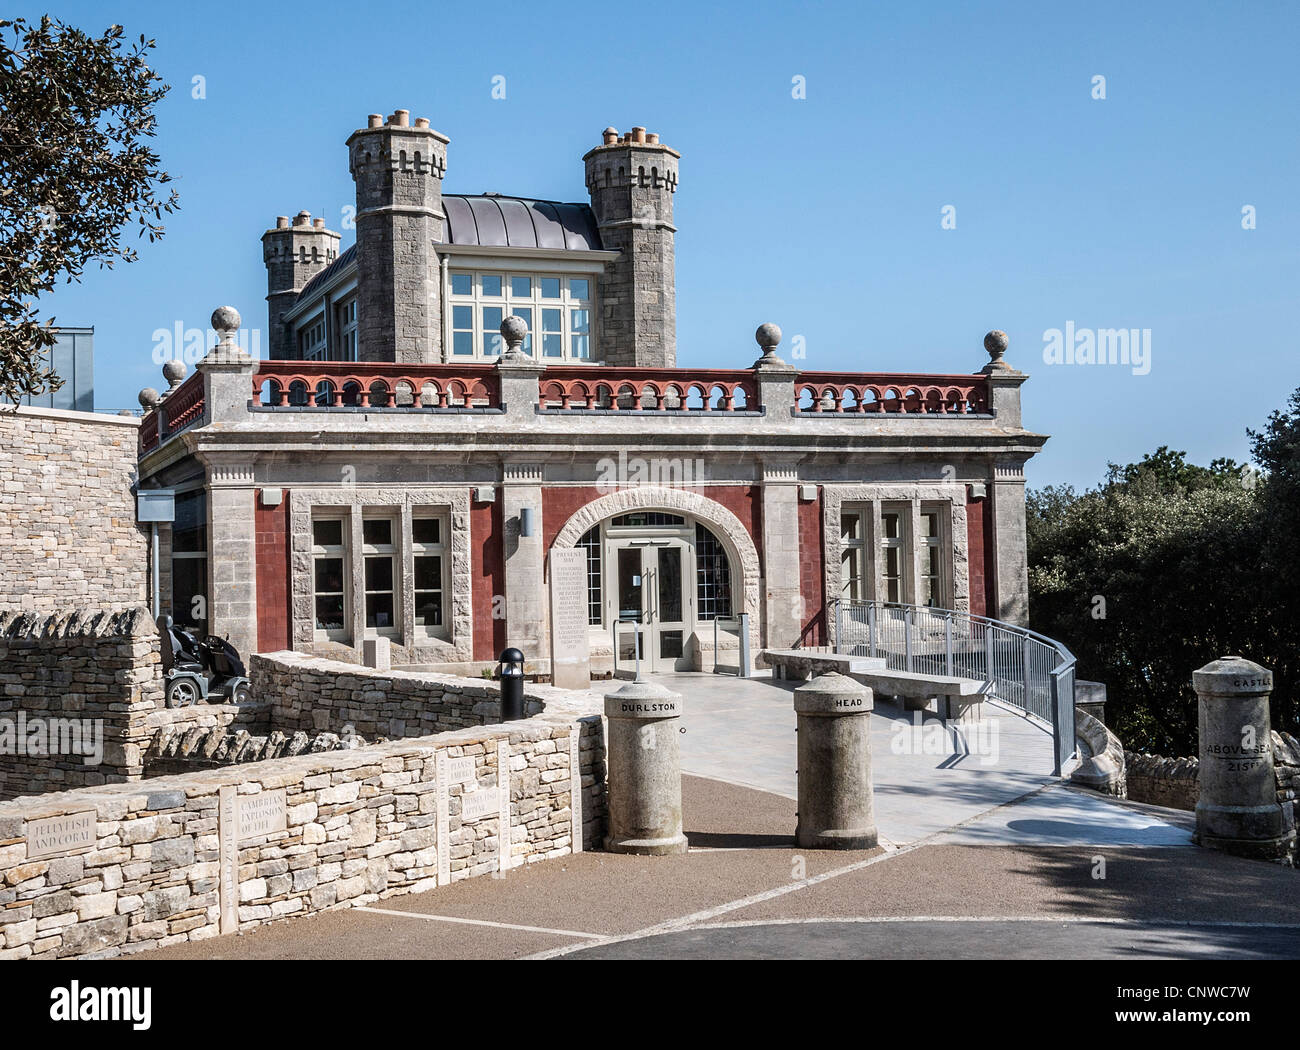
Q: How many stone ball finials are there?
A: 6